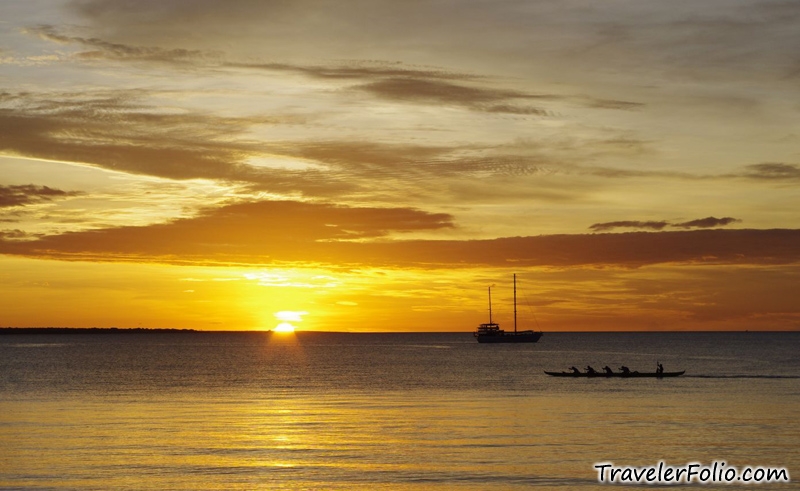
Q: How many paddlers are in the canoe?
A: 5